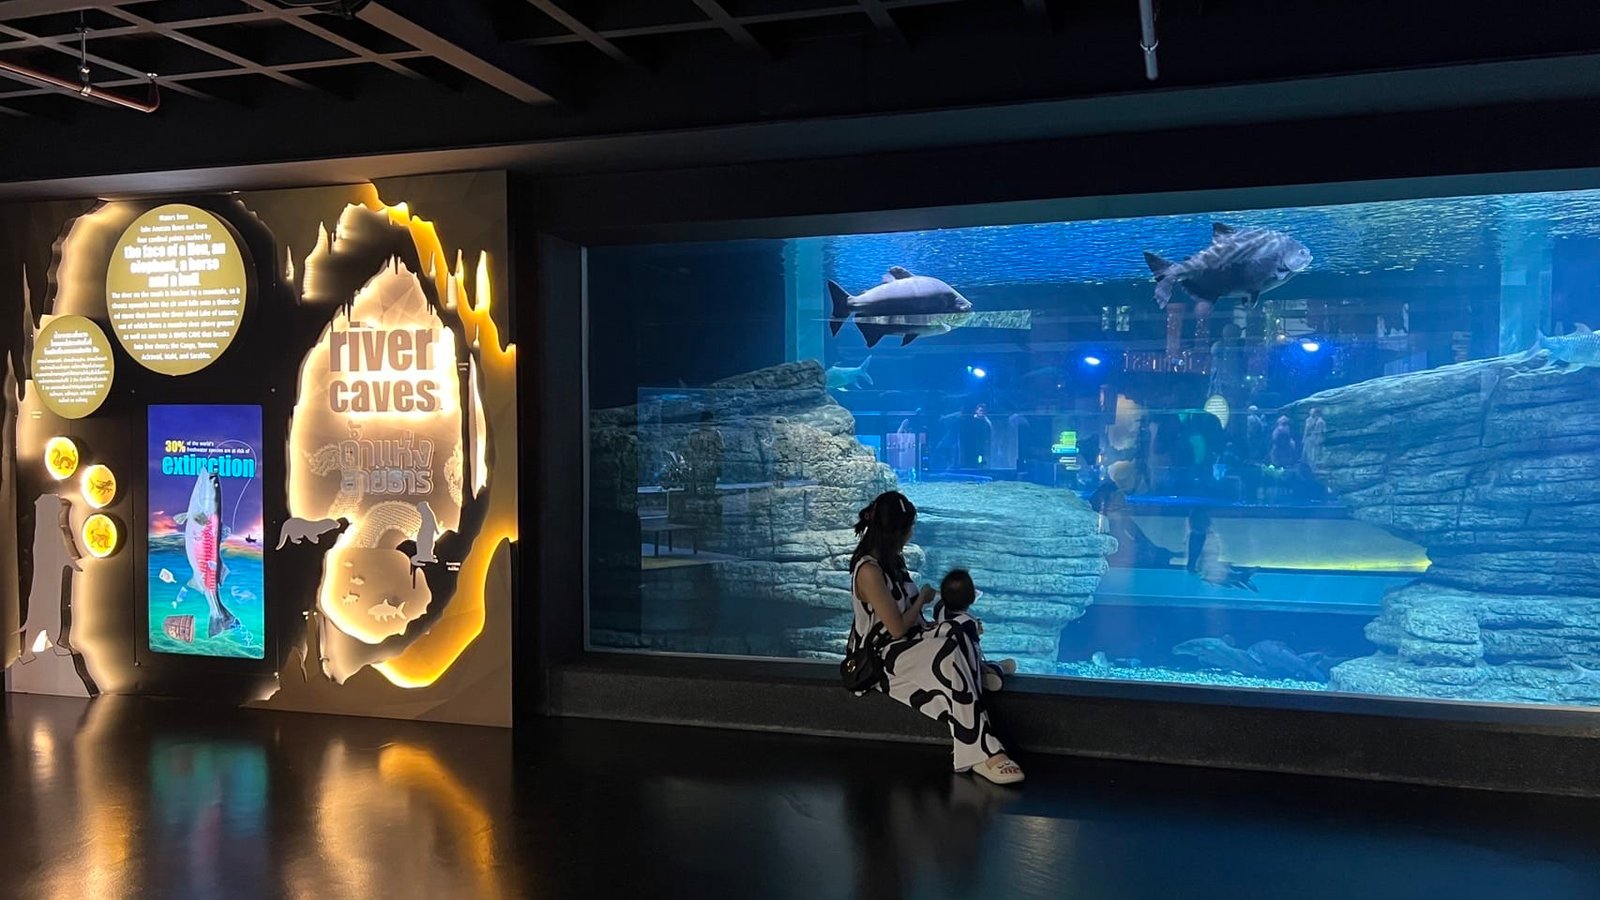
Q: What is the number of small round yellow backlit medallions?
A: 3